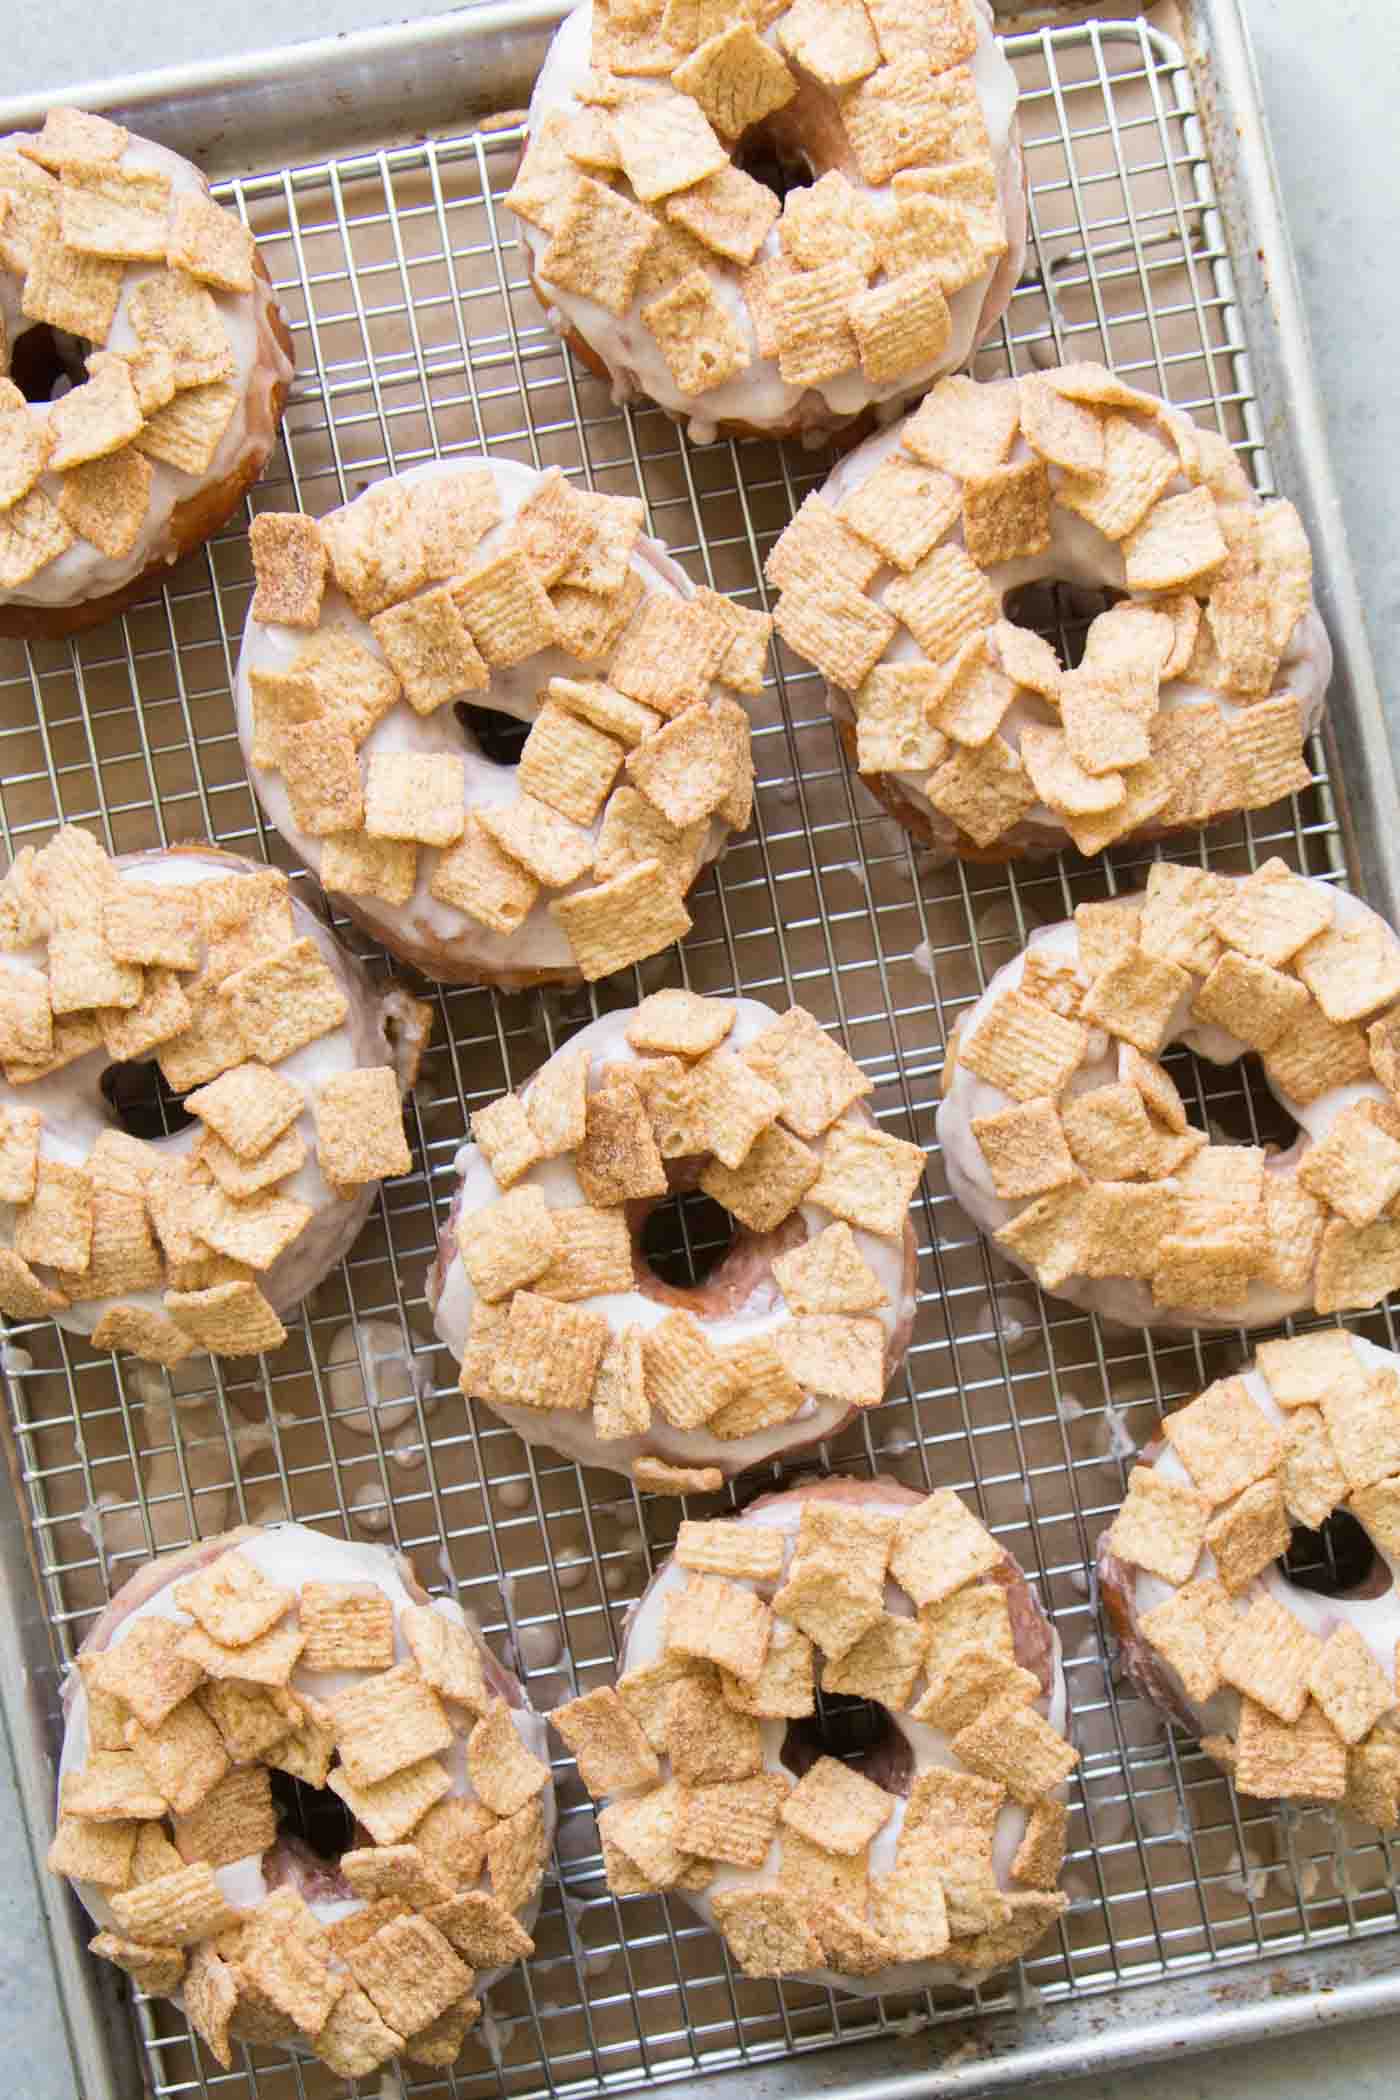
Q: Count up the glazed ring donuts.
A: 10